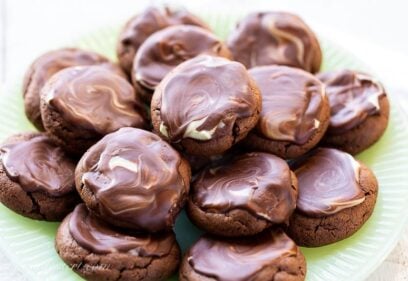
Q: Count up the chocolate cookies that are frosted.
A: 14